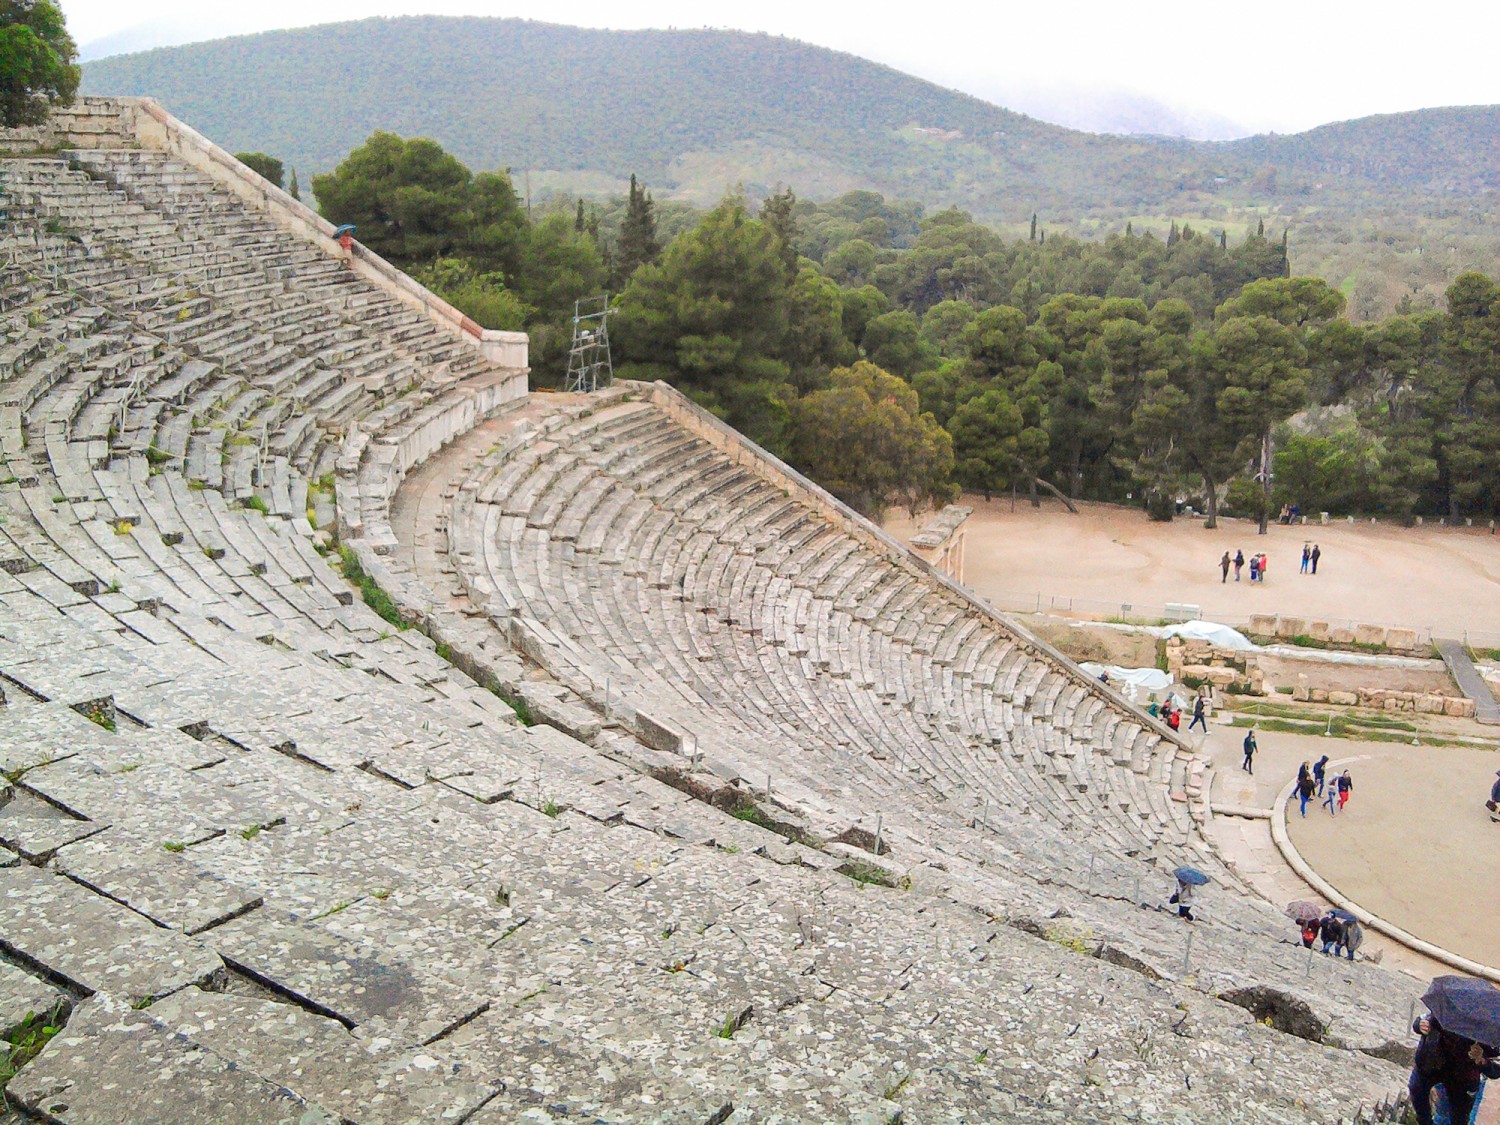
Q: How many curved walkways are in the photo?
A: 2